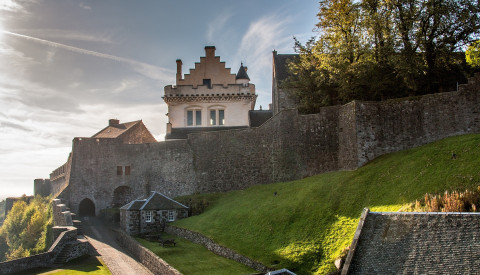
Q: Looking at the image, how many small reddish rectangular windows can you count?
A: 2